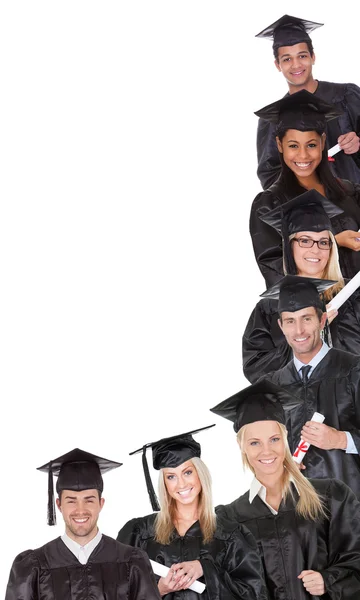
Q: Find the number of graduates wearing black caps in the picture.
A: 7